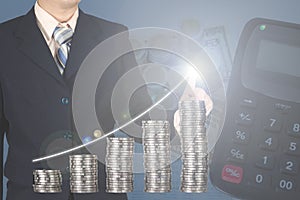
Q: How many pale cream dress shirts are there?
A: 1